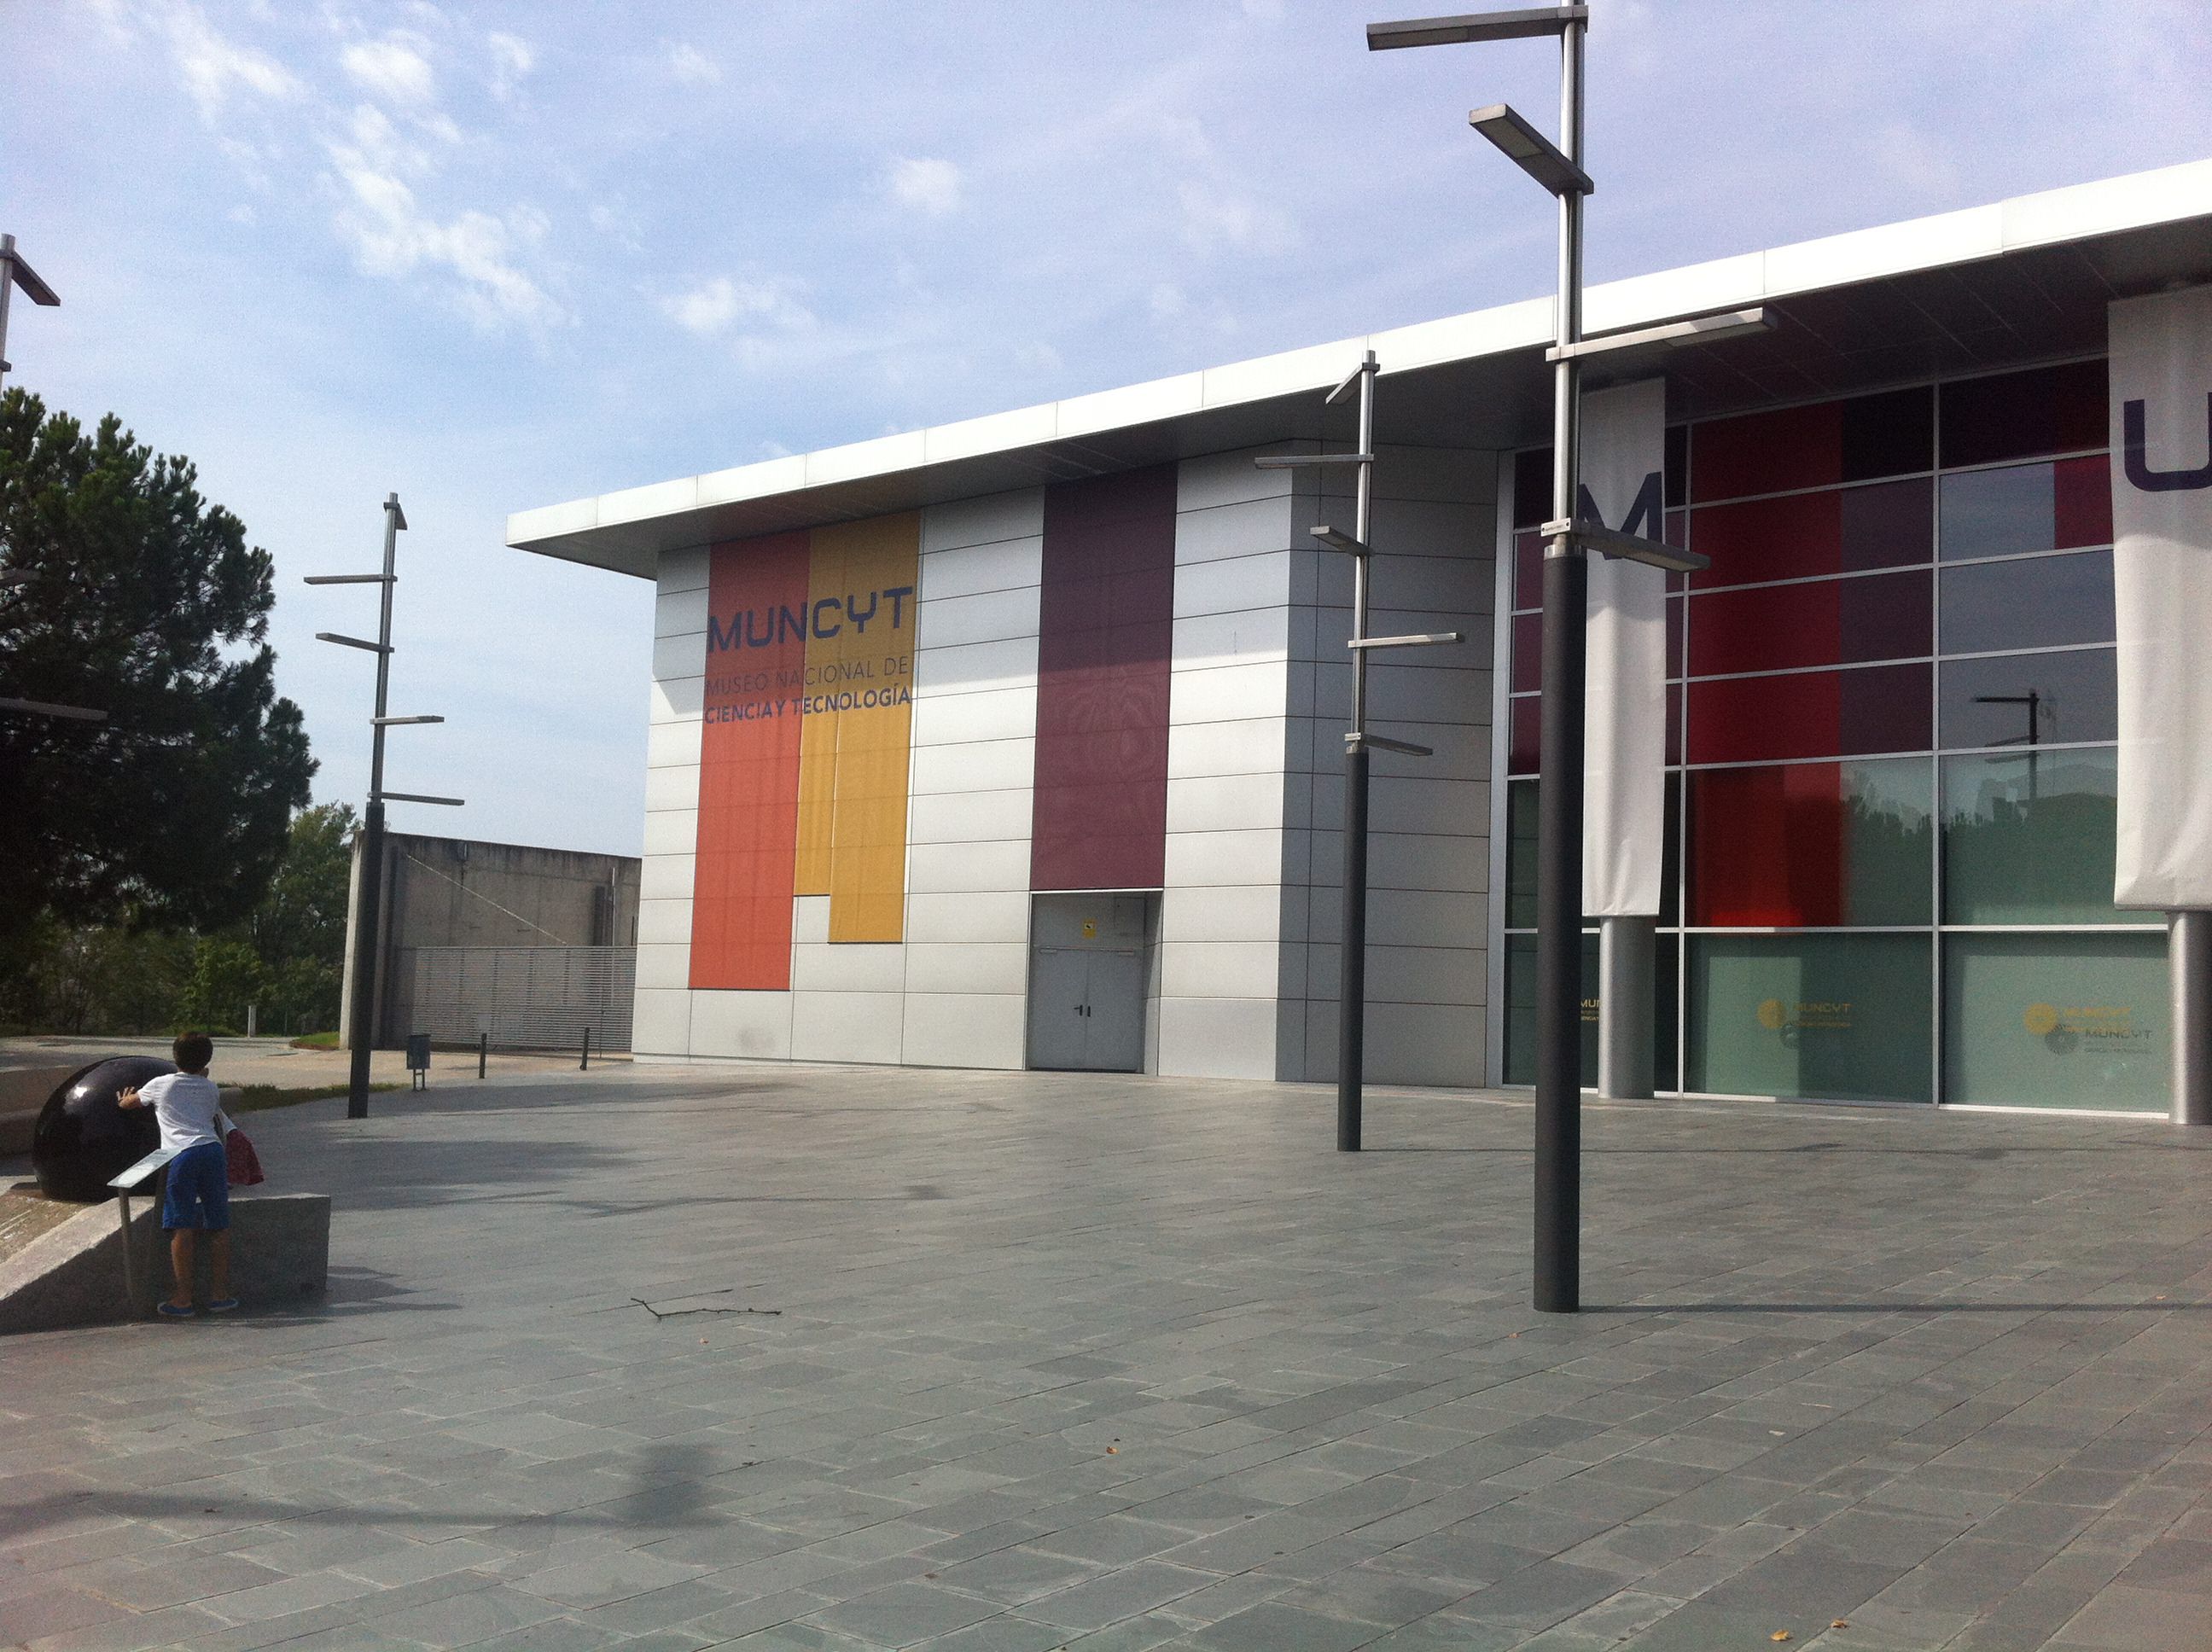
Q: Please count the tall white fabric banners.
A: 2